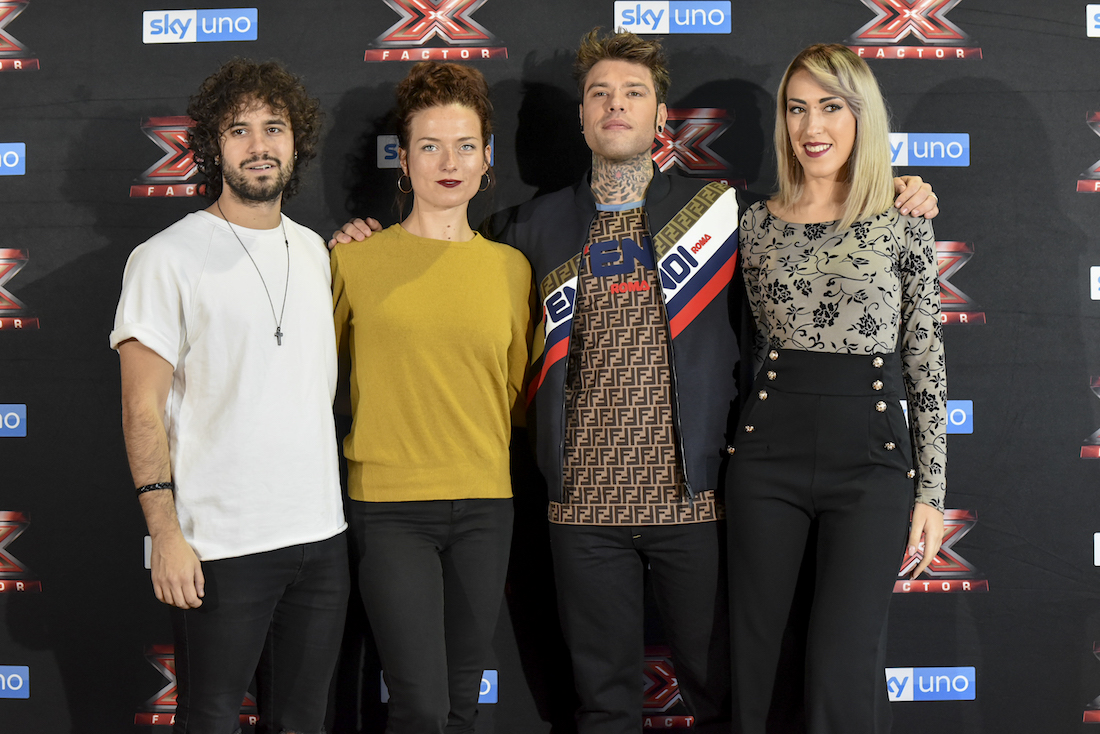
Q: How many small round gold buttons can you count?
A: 10